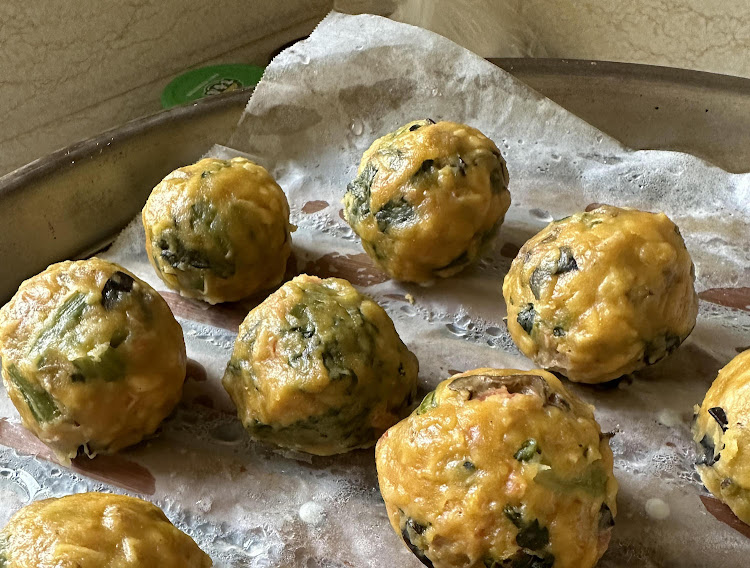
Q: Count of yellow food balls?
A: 8